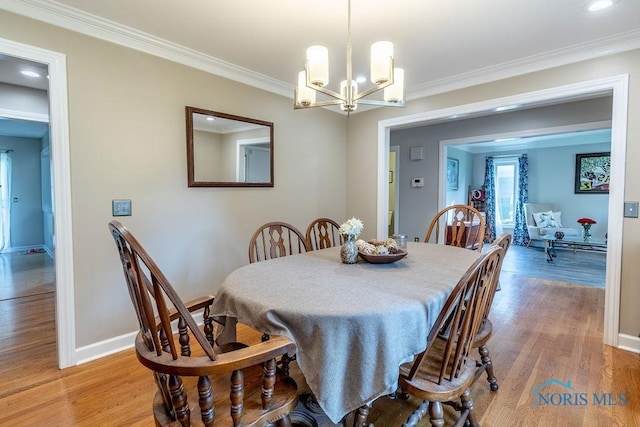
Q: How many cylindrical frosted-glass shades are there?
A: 5